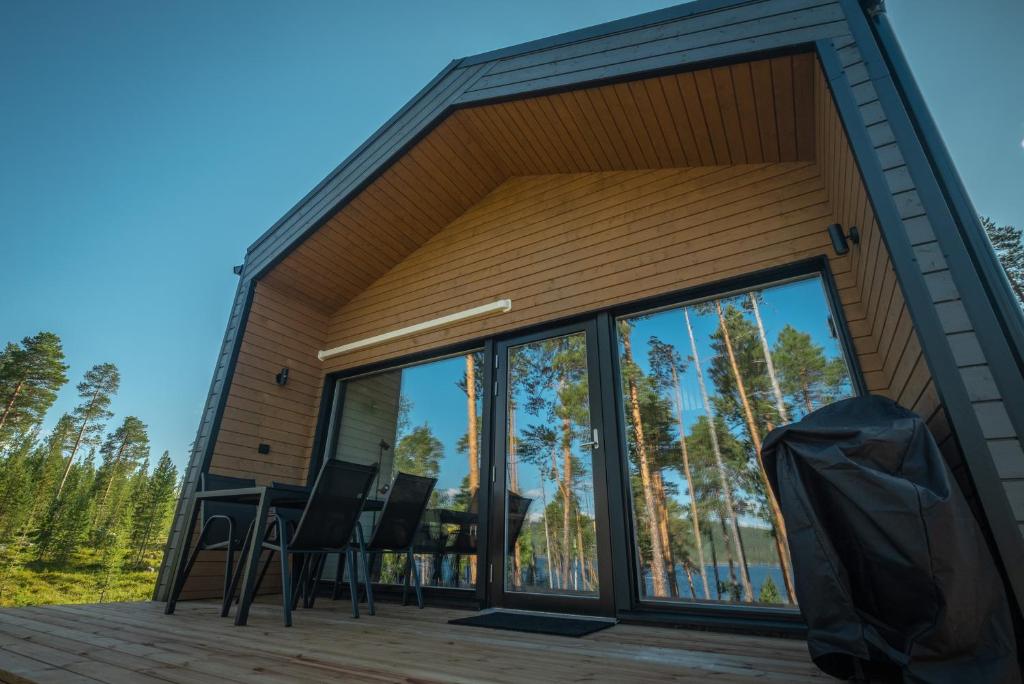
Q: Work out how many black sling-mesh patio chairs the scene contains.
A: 4